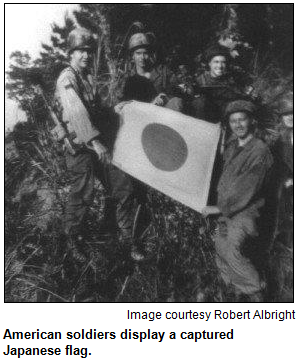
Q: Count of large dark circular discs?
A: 1